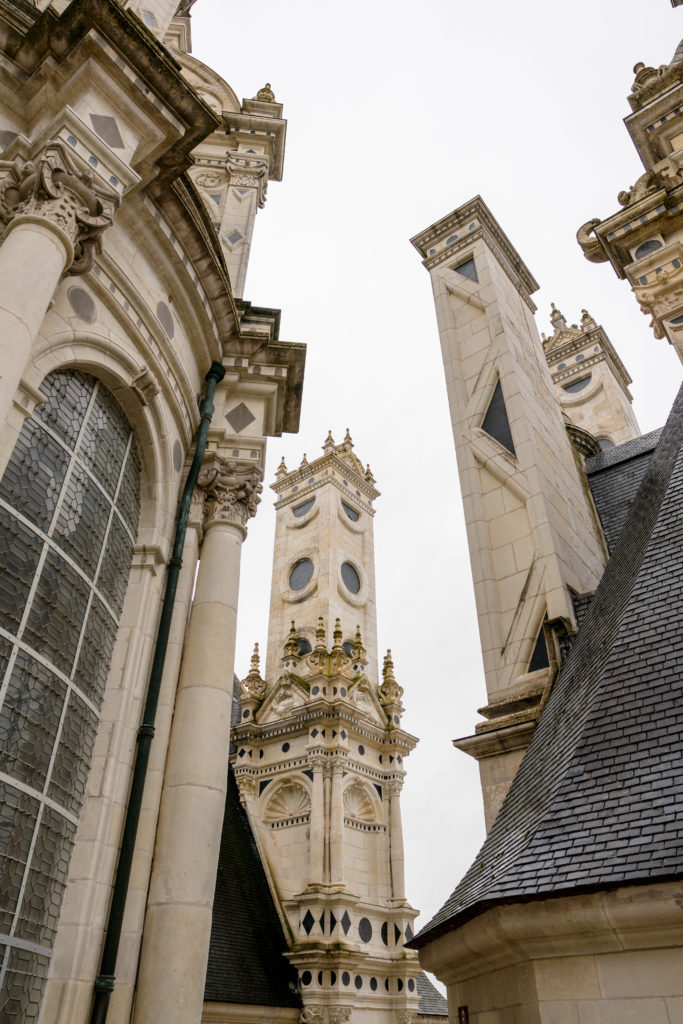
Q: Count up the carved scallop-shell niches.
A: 2